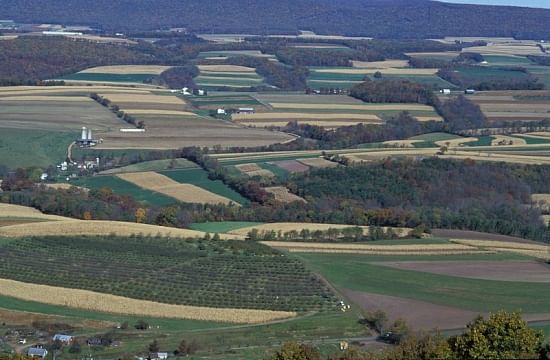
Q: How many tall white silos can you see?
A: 2